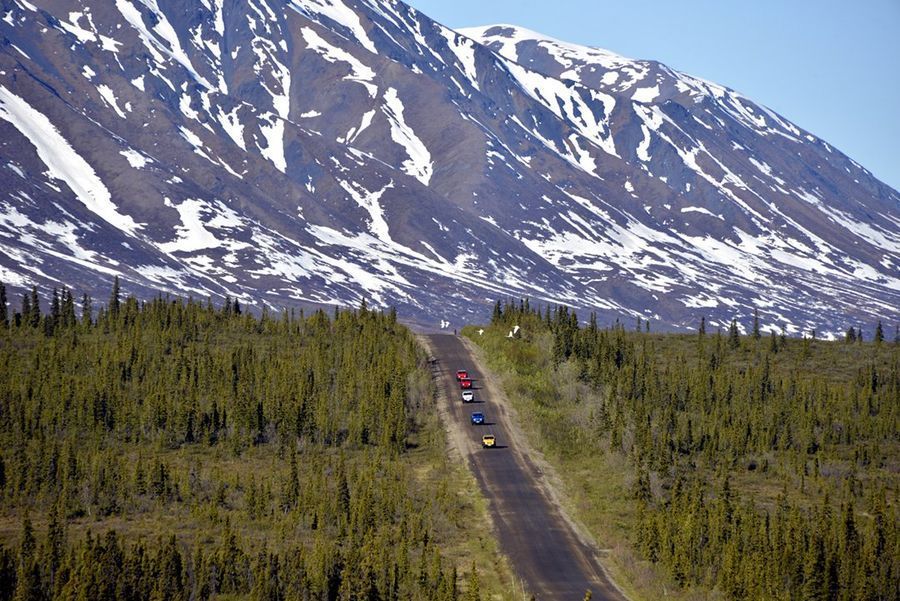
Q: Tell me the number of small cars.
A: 5